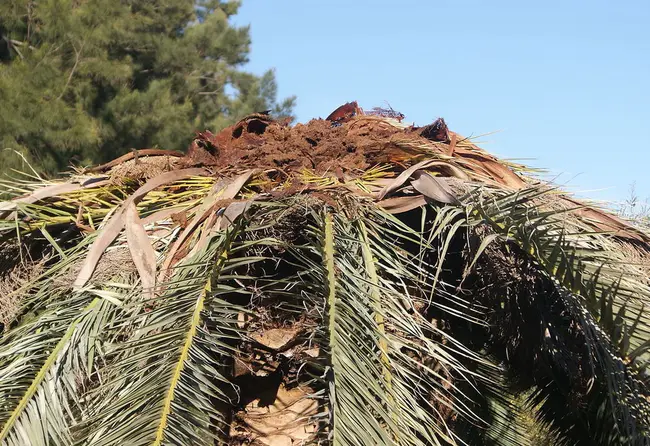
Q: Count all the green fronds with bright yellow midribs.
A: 4